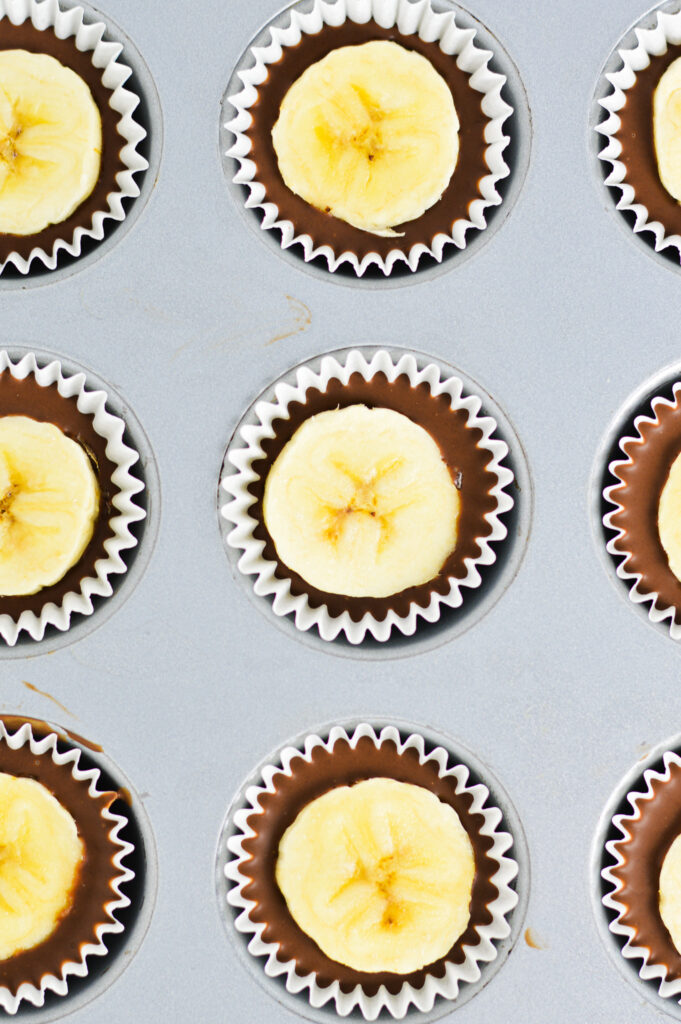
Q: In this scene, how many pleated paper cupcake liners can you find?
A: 9